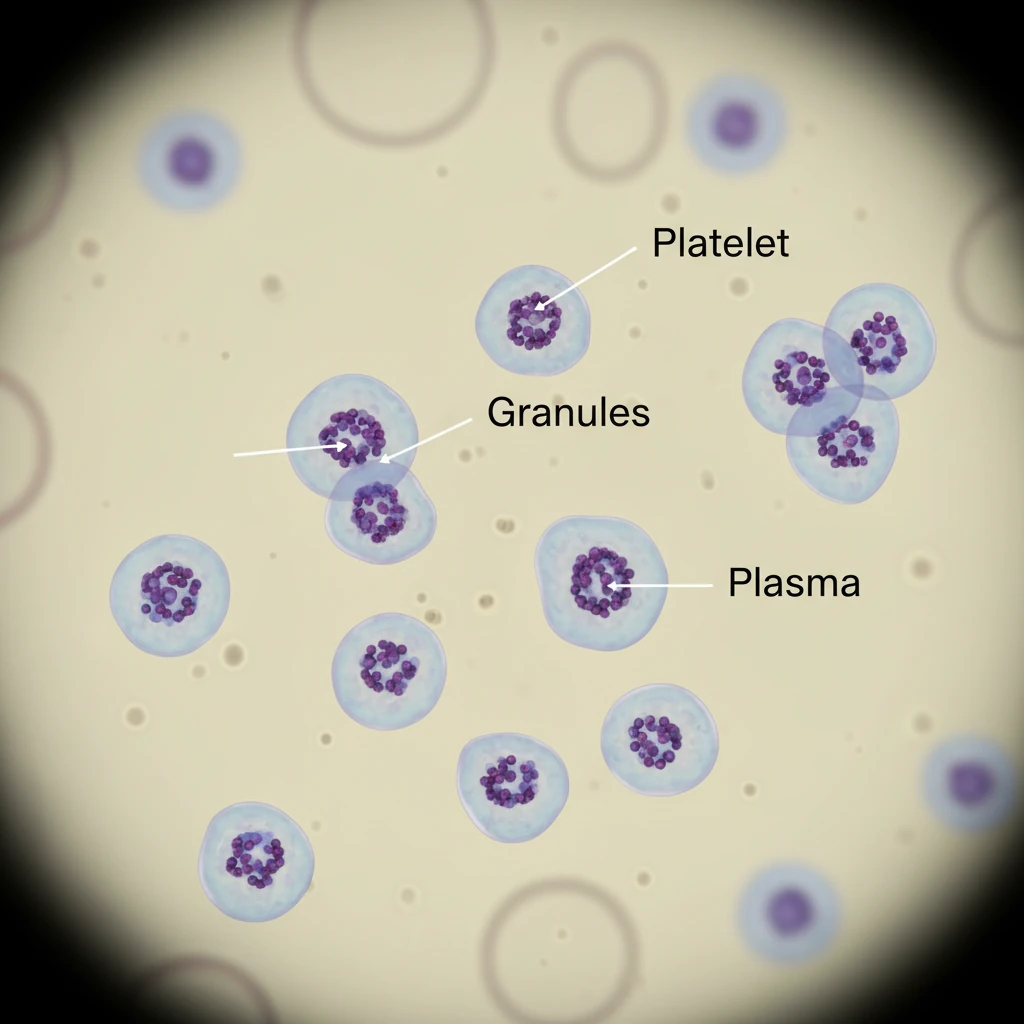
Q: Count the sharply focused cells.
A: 12